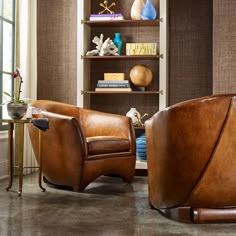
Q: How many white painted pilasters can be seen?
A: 2